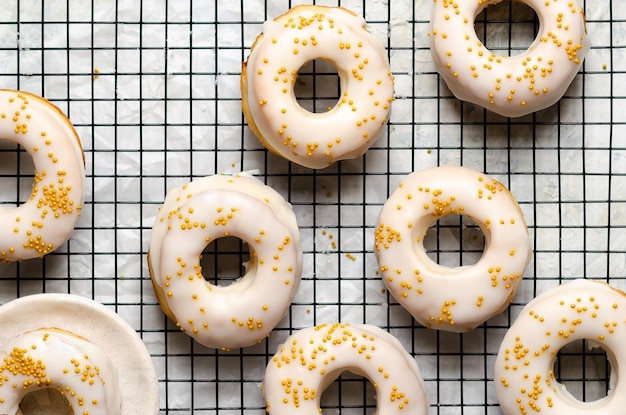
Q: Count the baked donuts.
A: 8